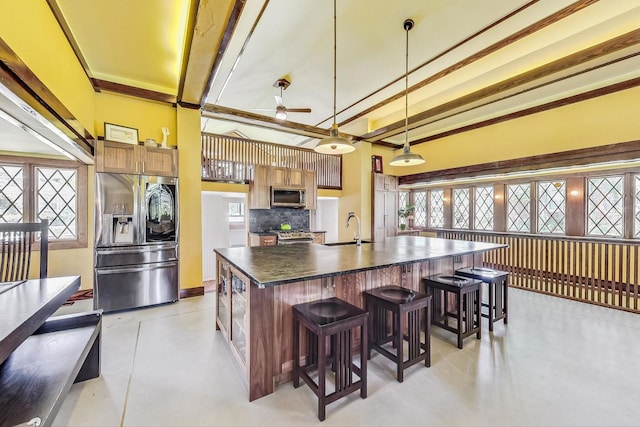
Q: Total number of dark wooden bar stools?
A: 4